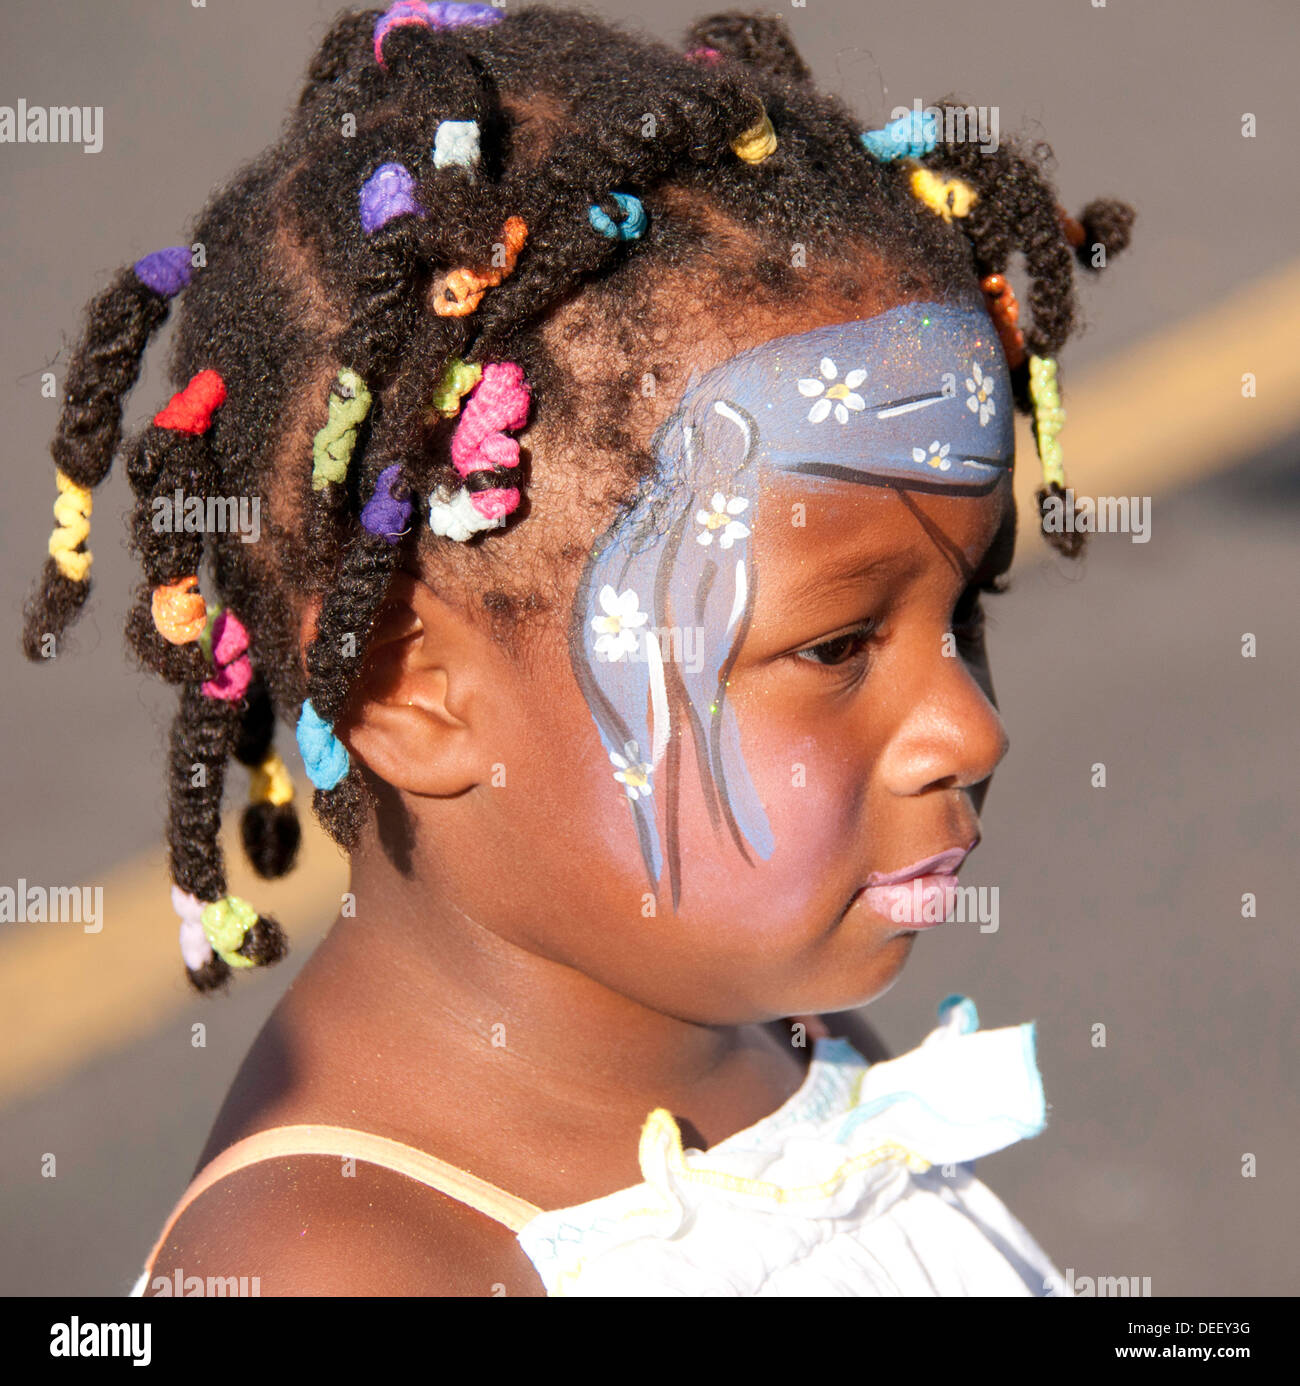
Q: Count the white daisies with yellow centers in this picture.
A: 6